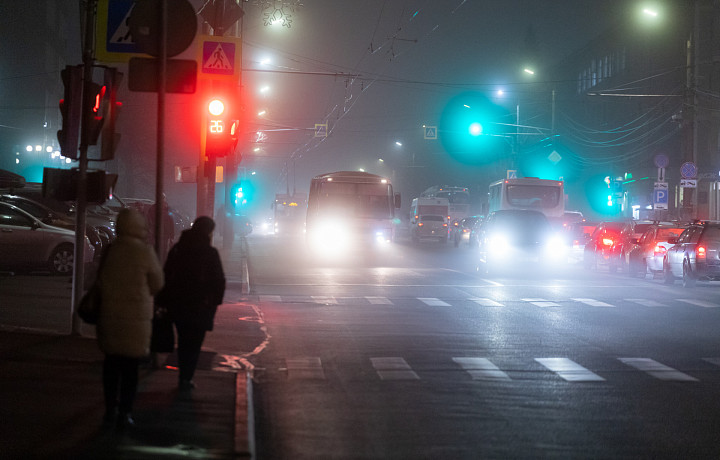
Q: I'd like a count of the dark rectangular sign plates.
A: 1